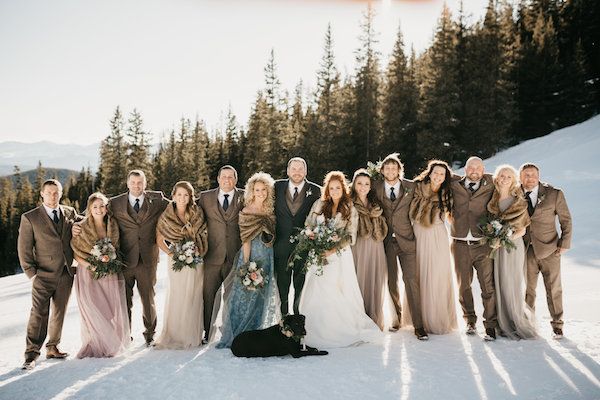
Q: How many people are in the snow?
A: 14